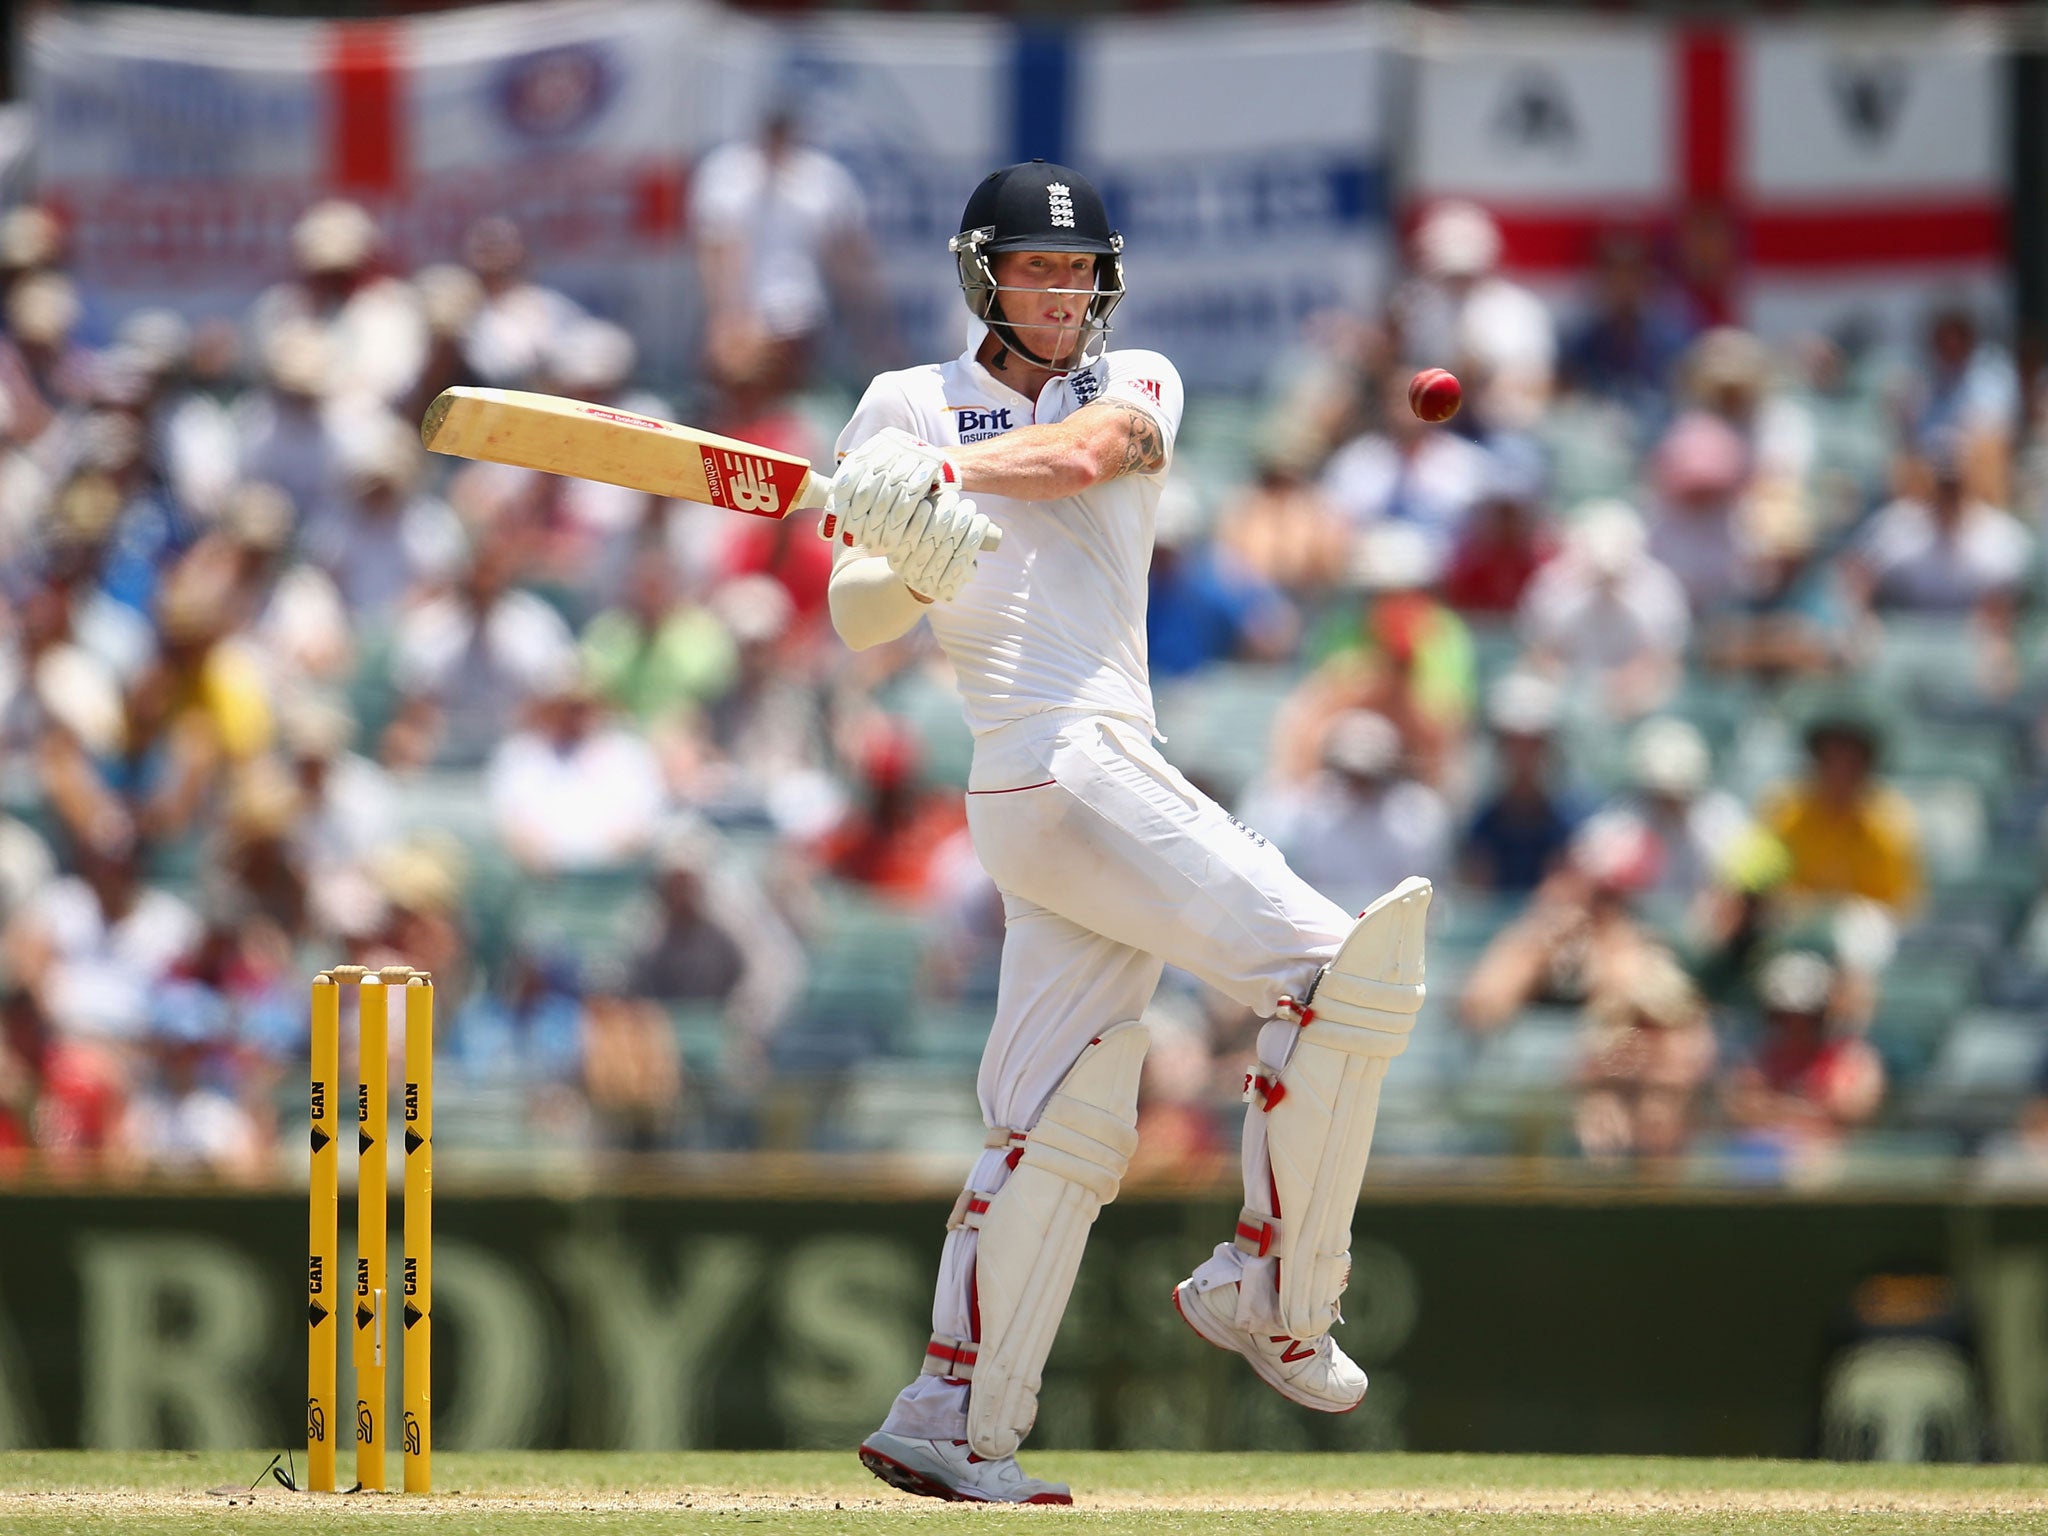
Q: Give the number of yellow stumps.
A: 3